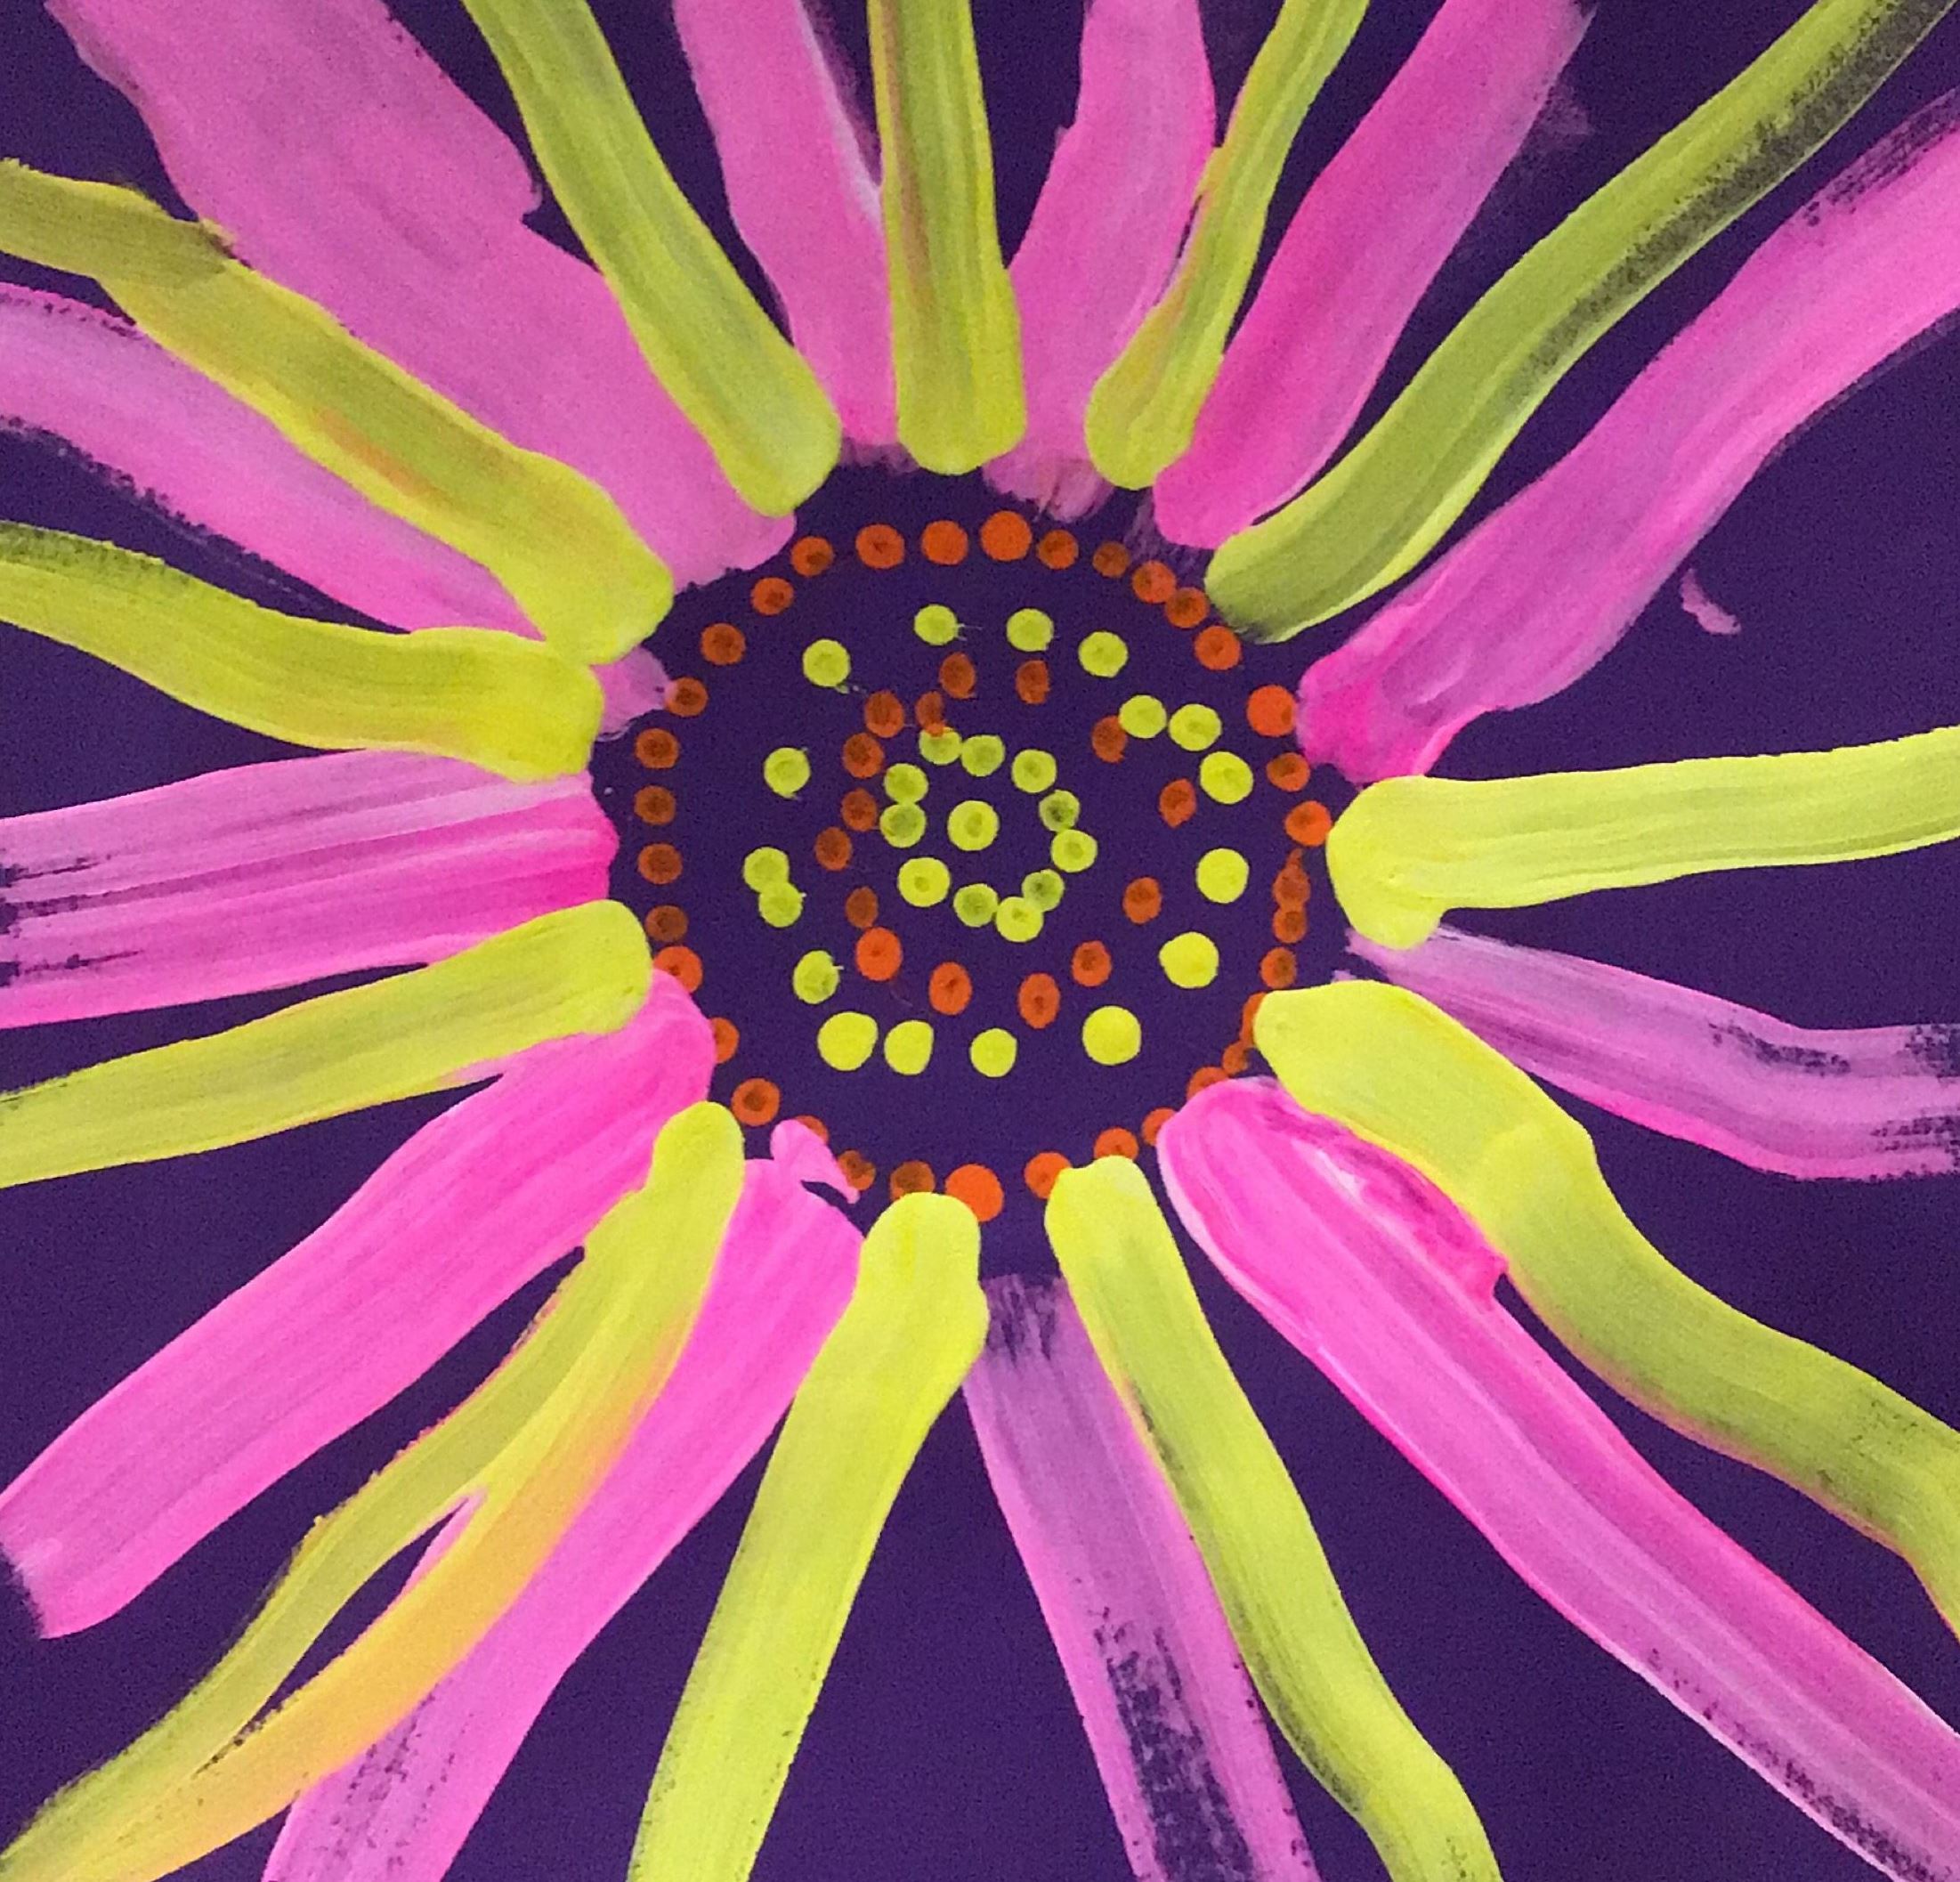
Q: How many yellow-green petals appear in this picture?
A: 12